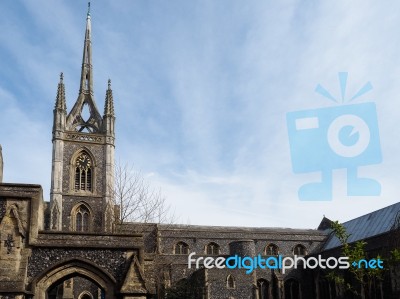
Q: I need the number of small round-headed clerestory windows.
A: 4